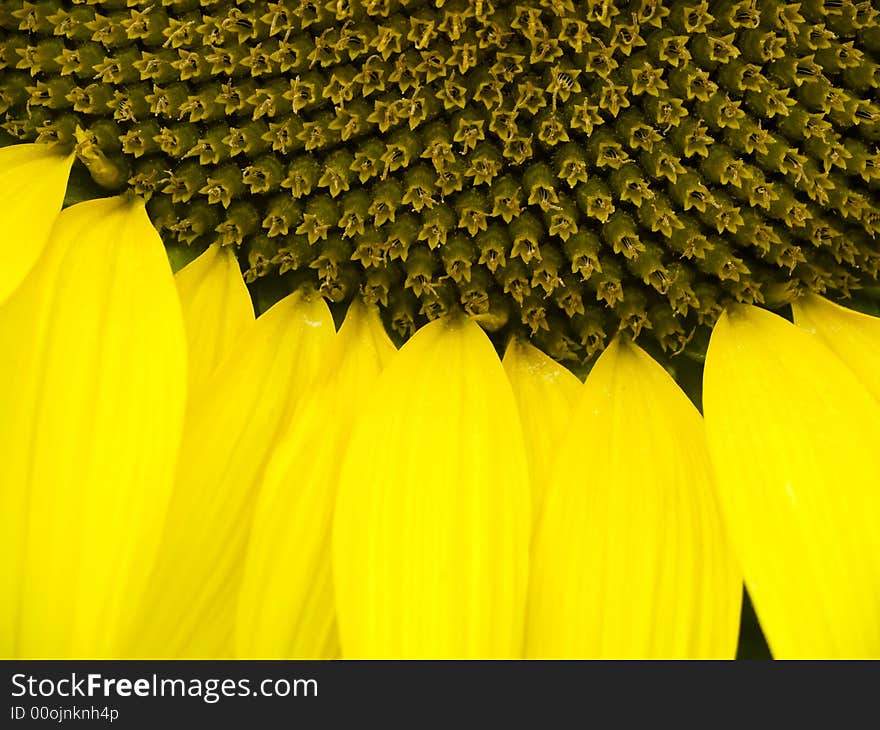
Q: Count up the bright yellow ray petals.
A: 10